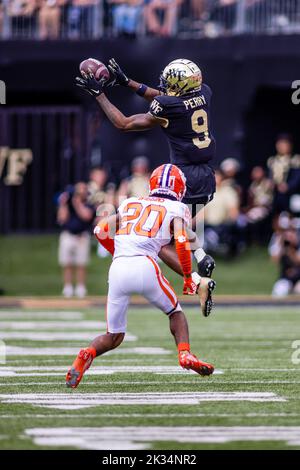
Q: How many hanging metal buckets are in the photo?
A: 0